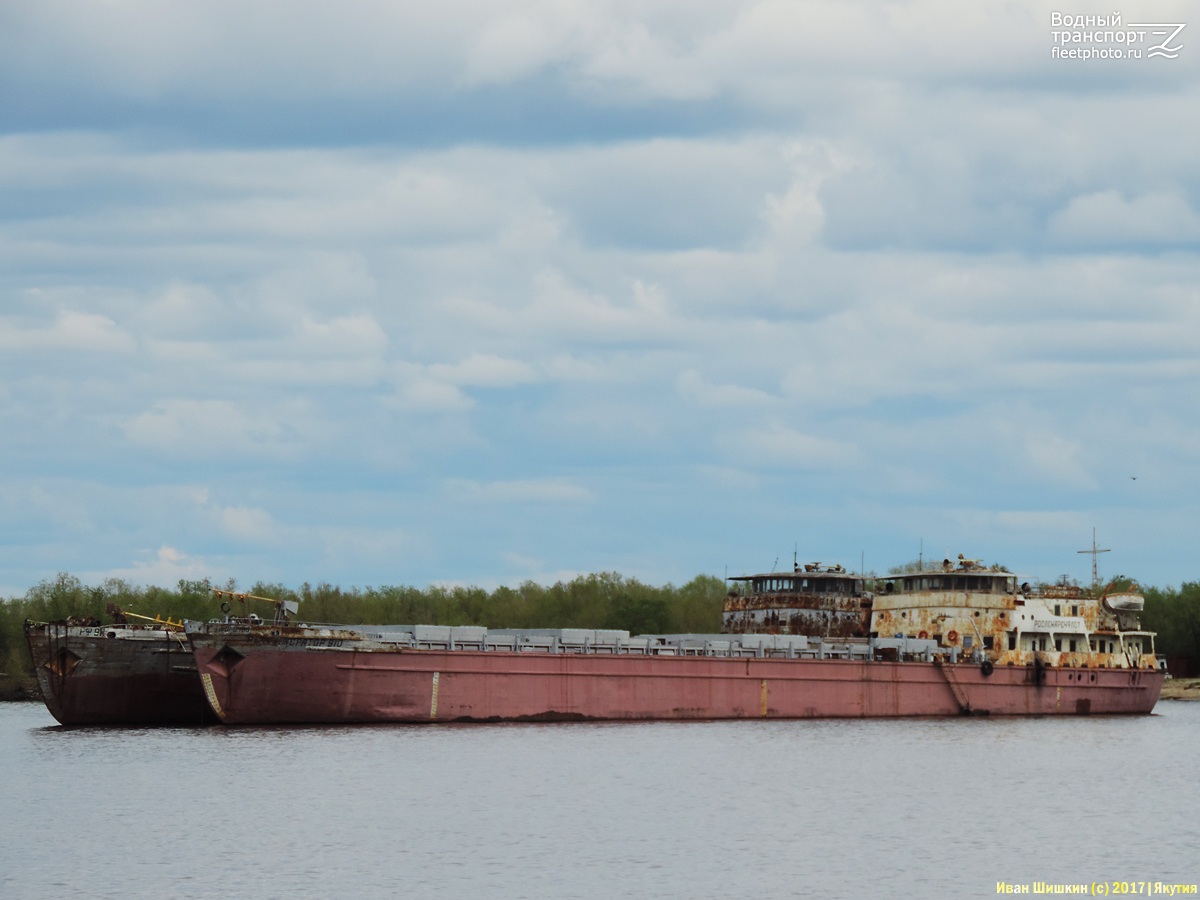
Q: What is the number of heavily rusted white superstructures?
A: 2